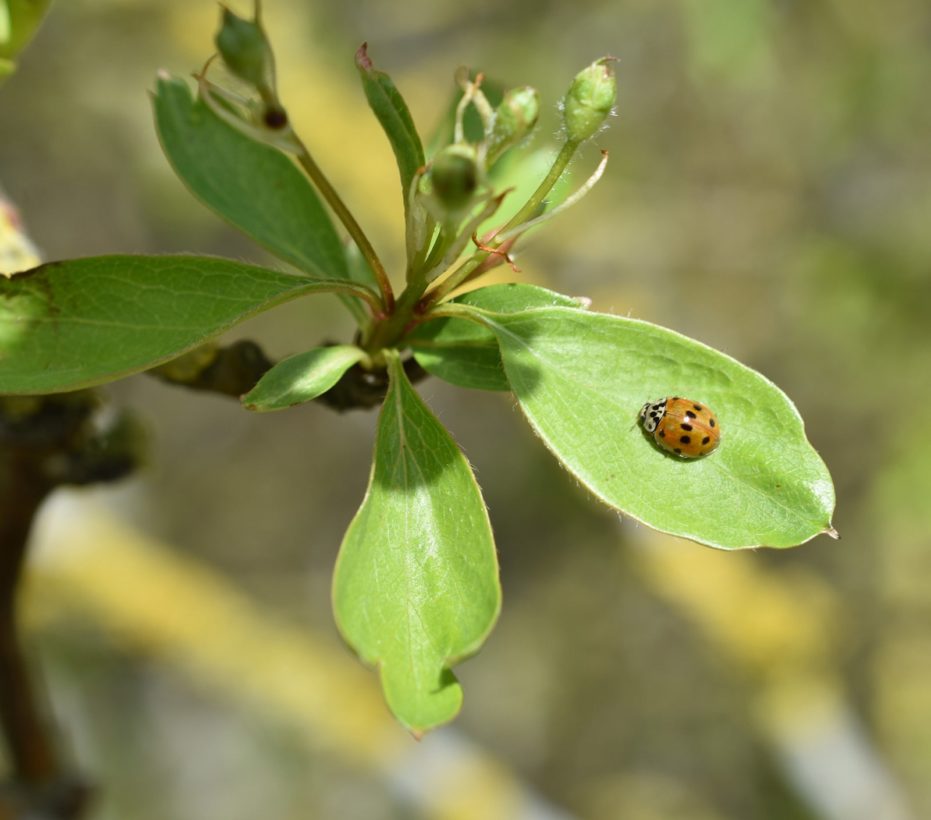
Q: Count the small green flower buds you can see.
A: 4